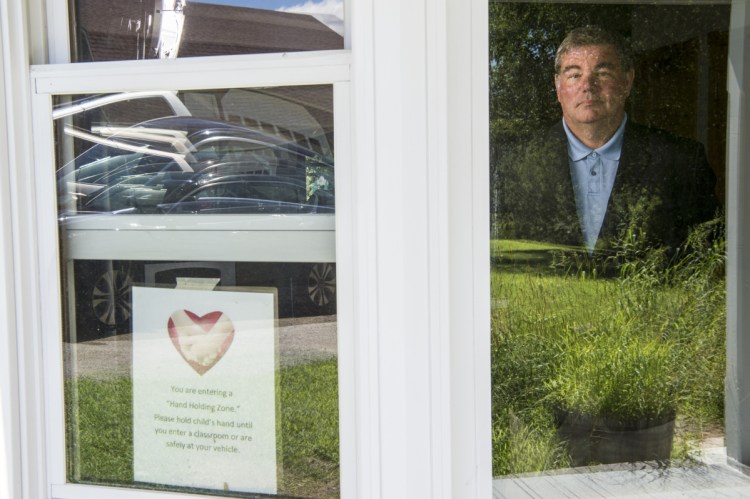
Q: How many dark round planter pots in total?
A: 1